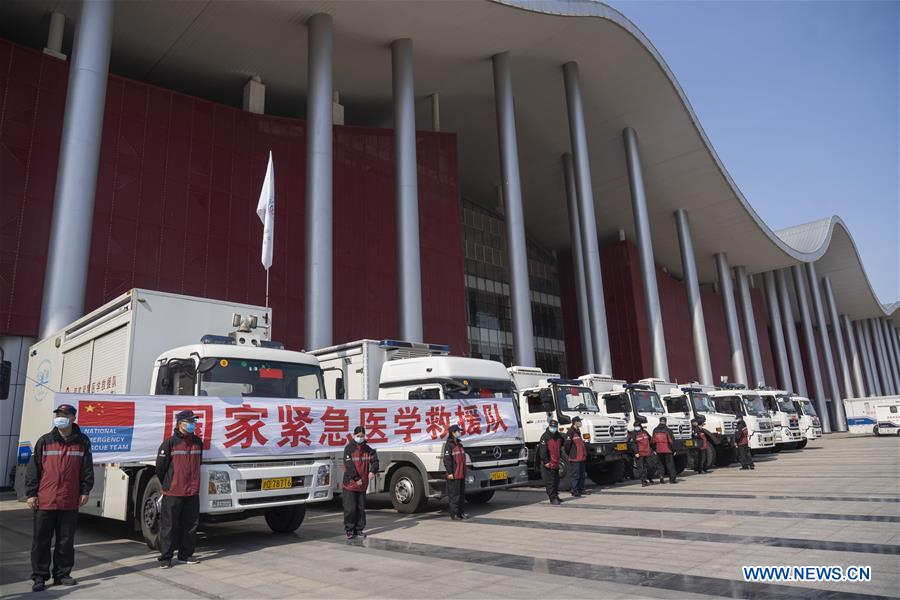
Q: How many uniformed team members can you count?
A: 10